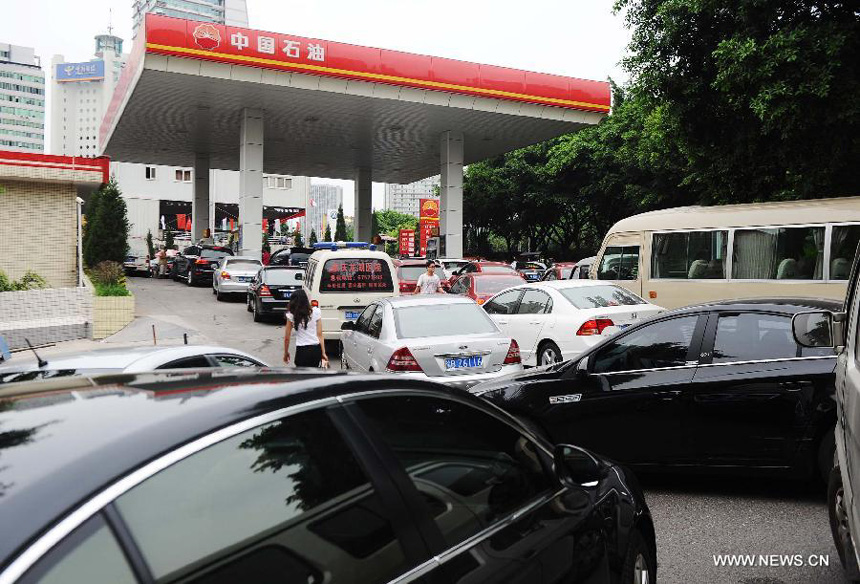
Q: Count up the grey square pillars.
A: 4